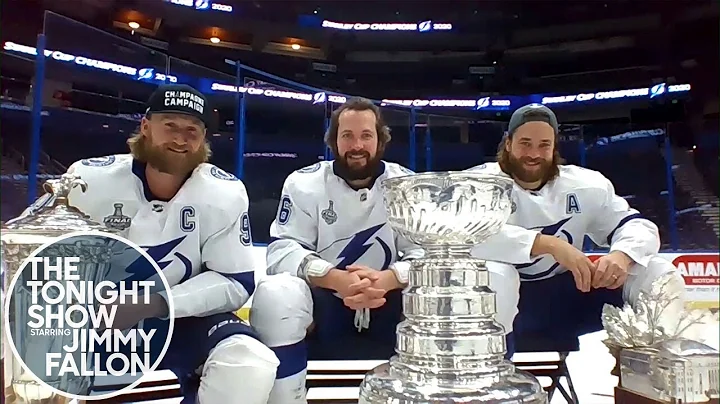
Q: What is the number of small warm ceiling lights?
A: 3